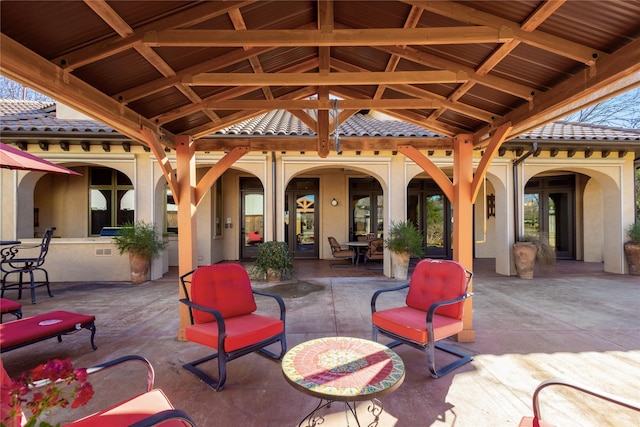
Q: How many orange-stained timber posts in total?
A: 2